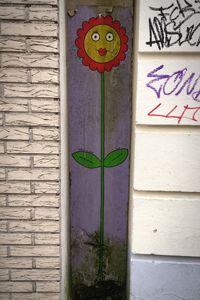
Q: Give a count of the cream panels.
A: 4